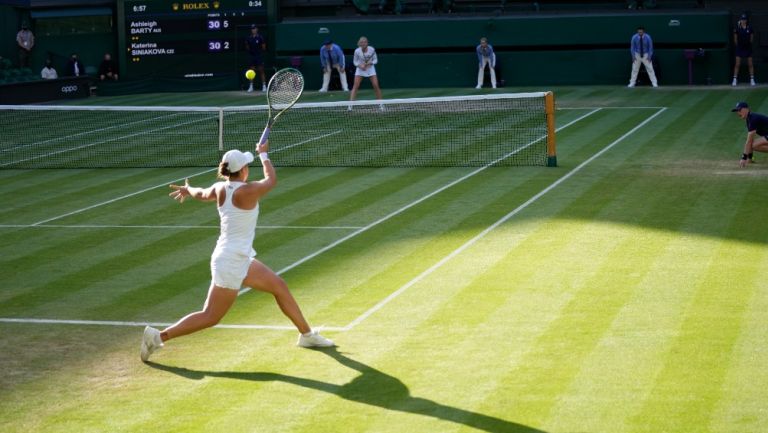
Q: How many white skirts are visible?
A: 2